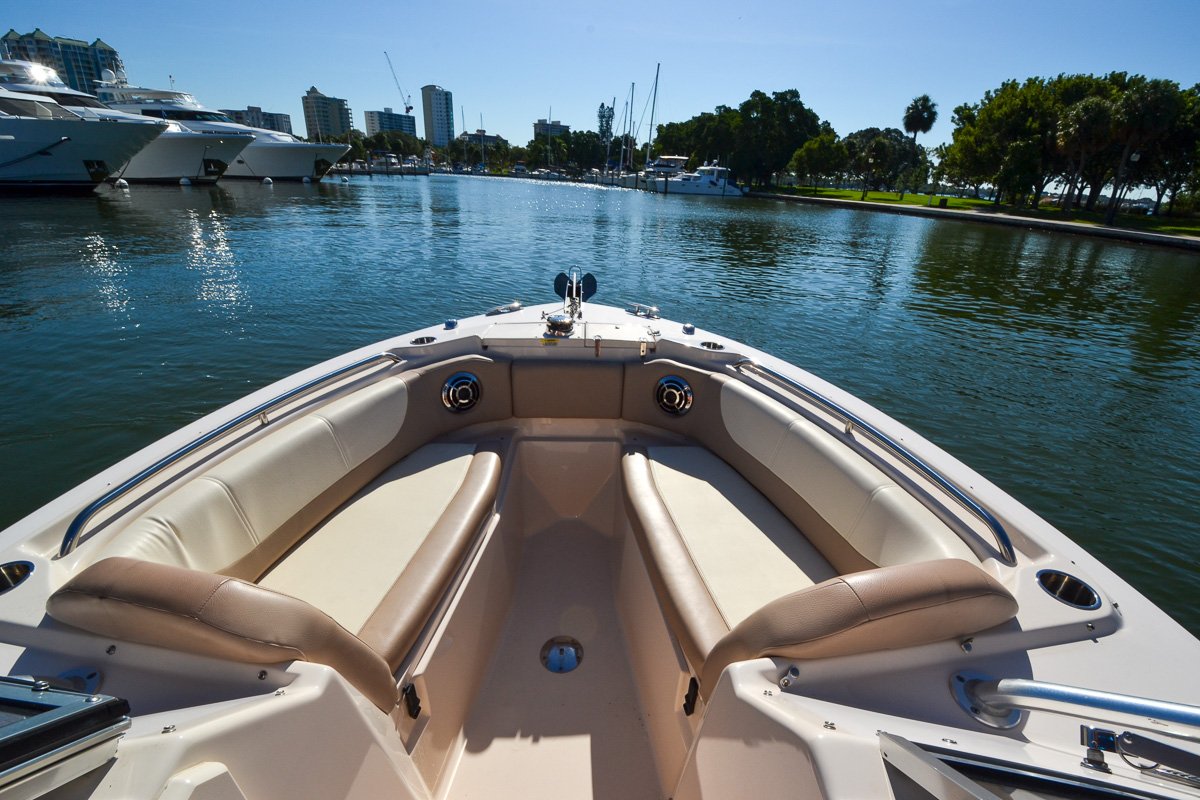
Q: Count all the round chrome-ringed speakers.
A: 2